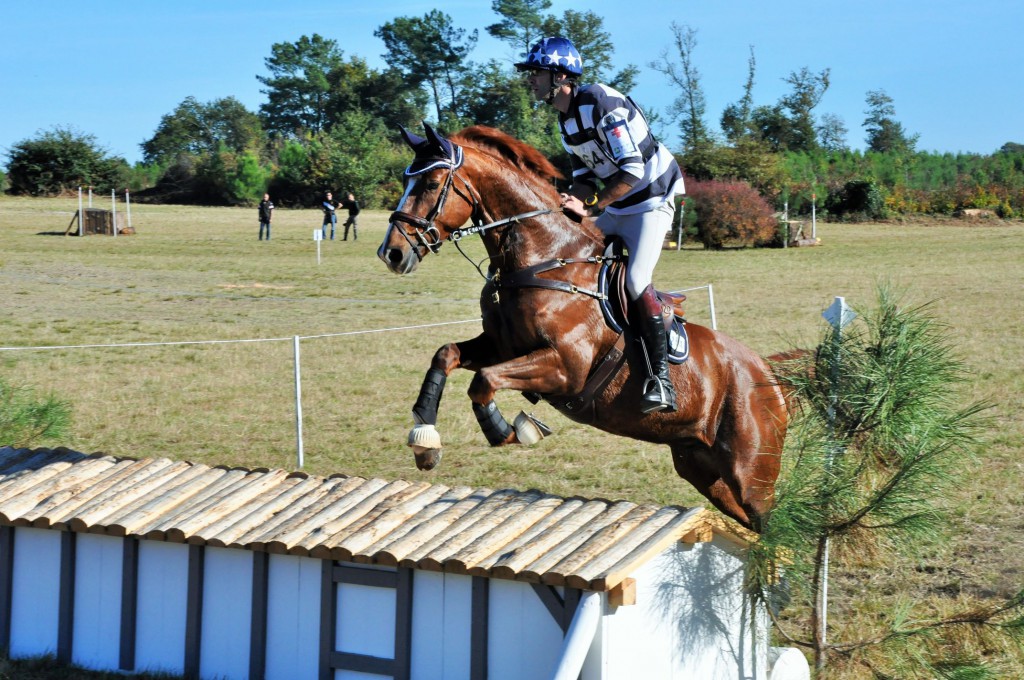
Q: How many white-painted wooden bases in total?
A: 1